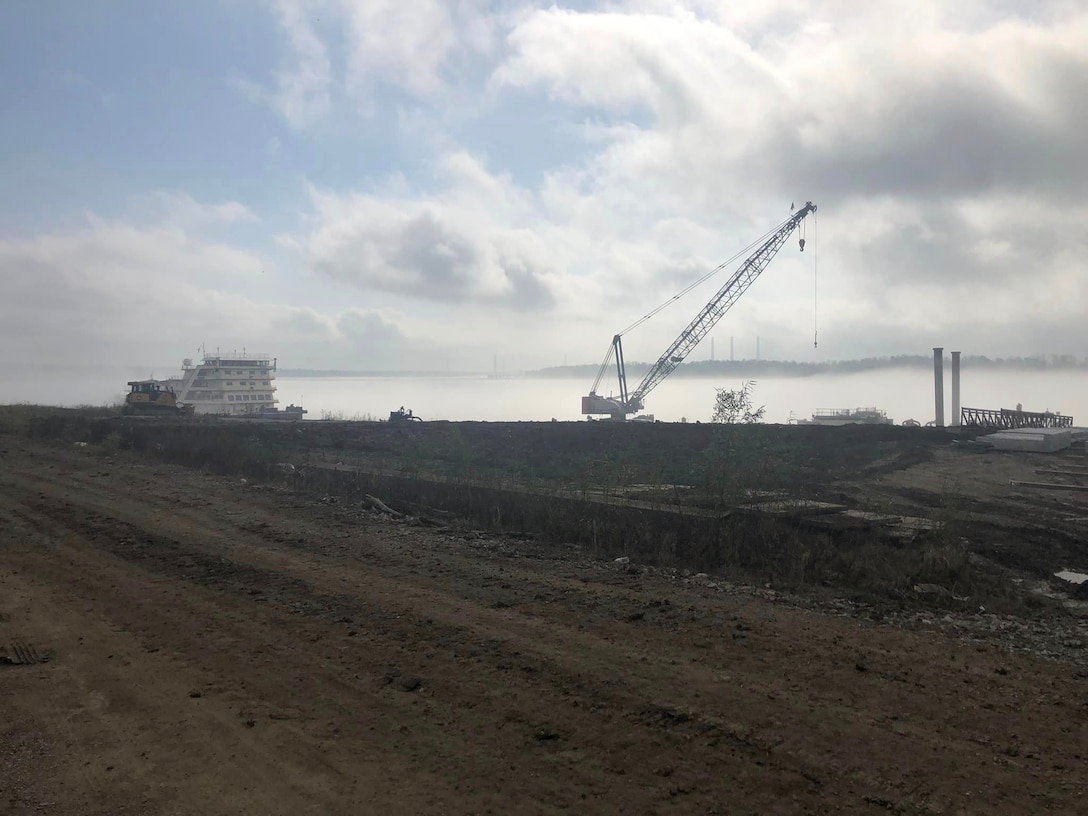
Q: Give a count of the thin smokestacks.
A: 3